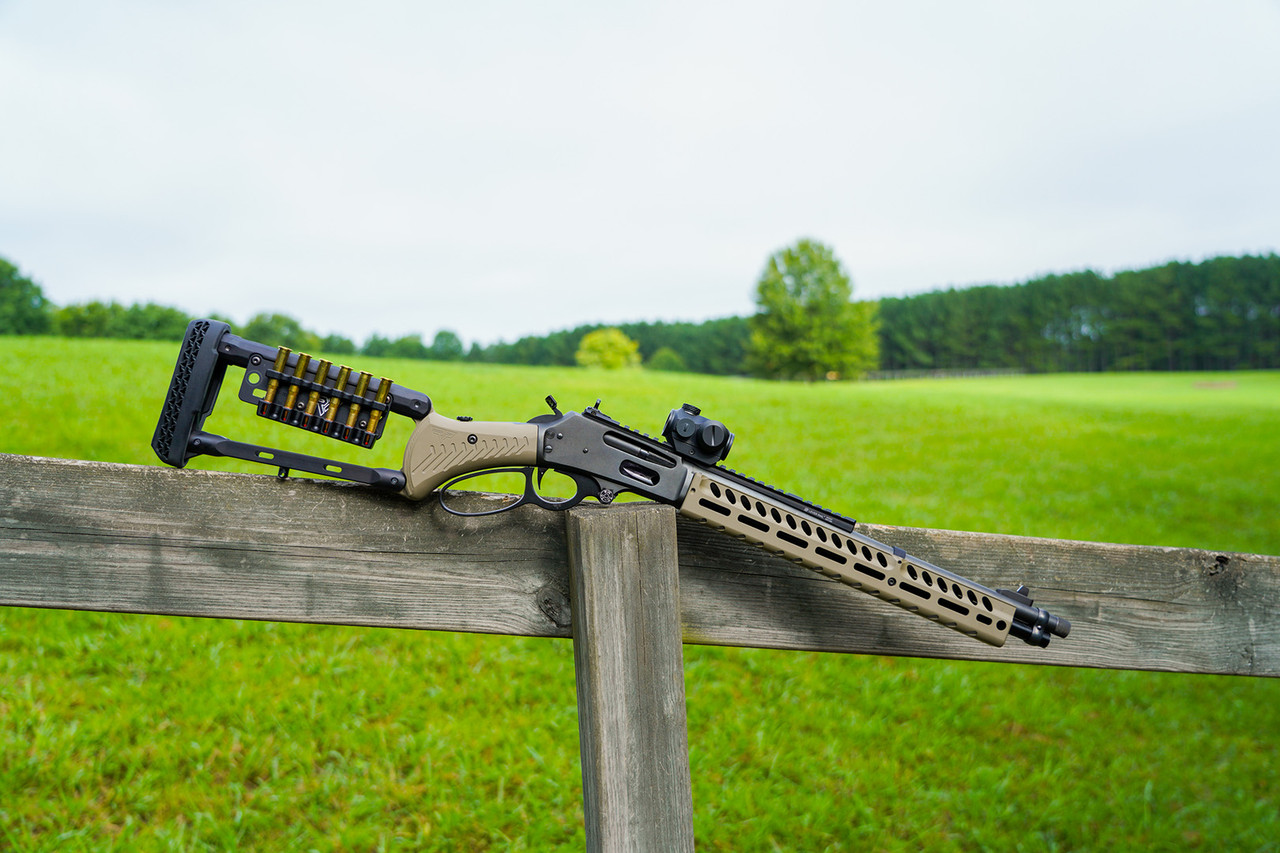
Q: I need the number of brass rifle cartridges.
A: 6